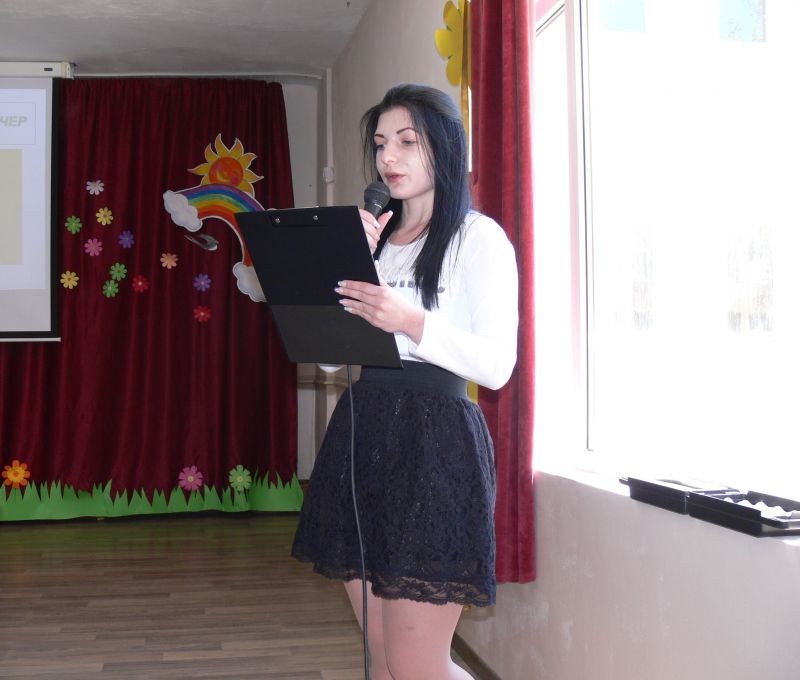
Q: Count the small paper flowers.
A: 15